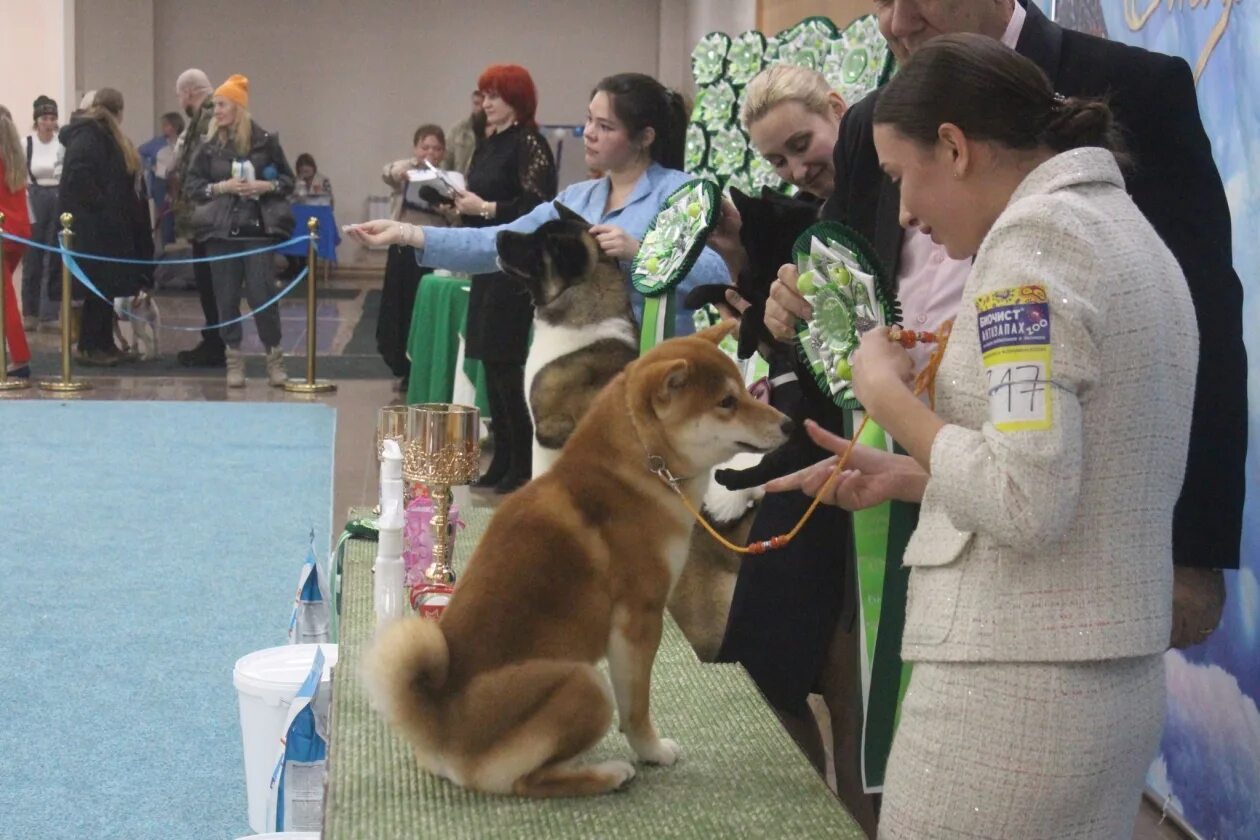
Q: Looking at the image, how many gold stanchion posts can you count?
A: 3